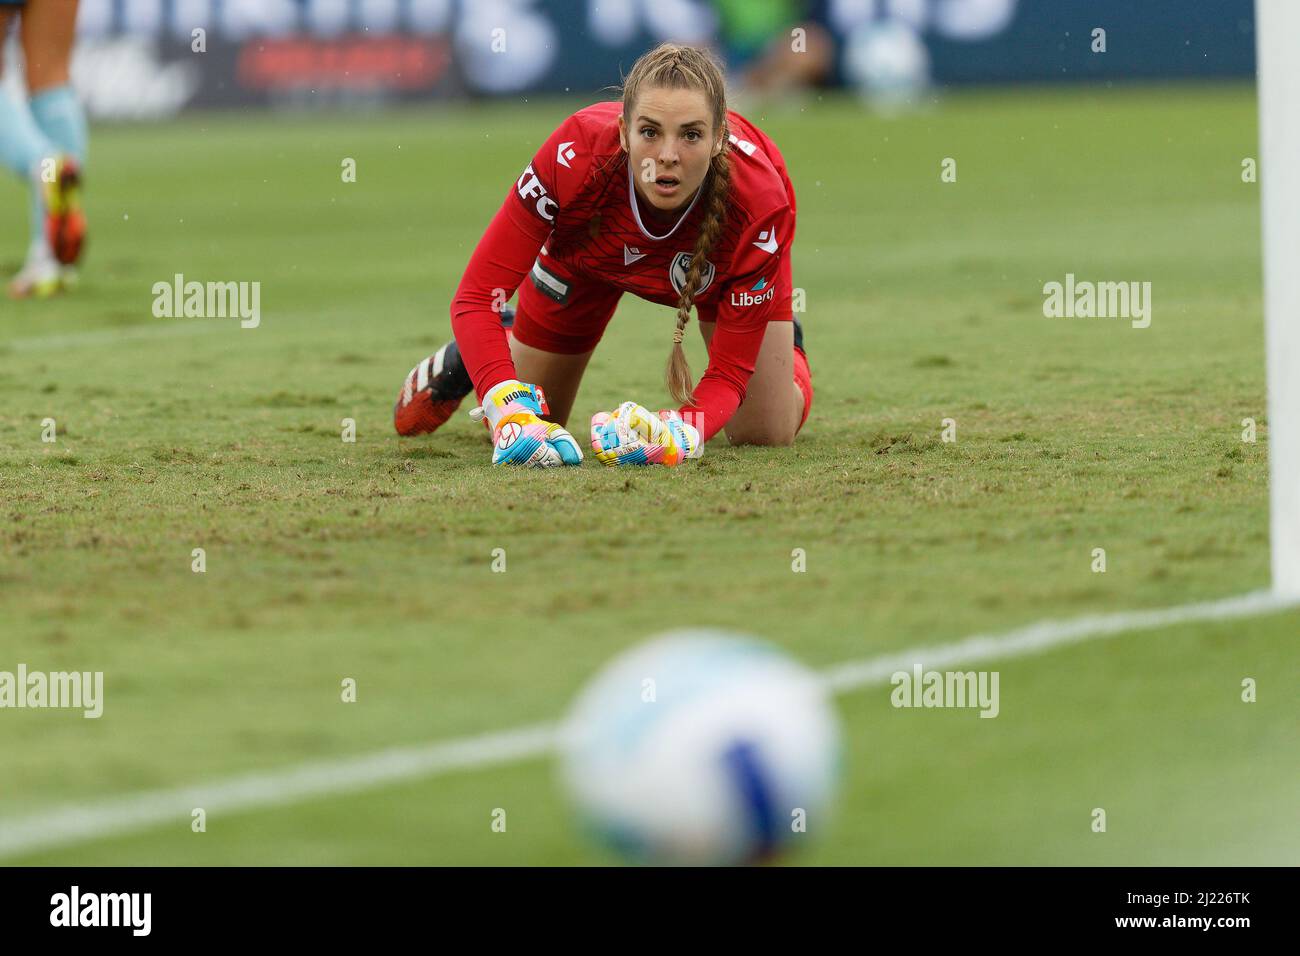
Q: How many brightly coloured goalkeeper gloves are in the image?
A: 2